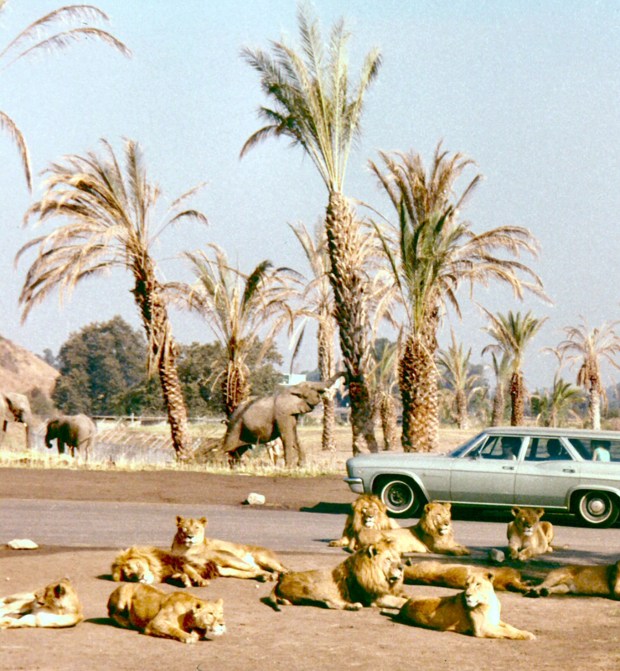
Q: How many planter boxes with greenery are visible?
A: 0